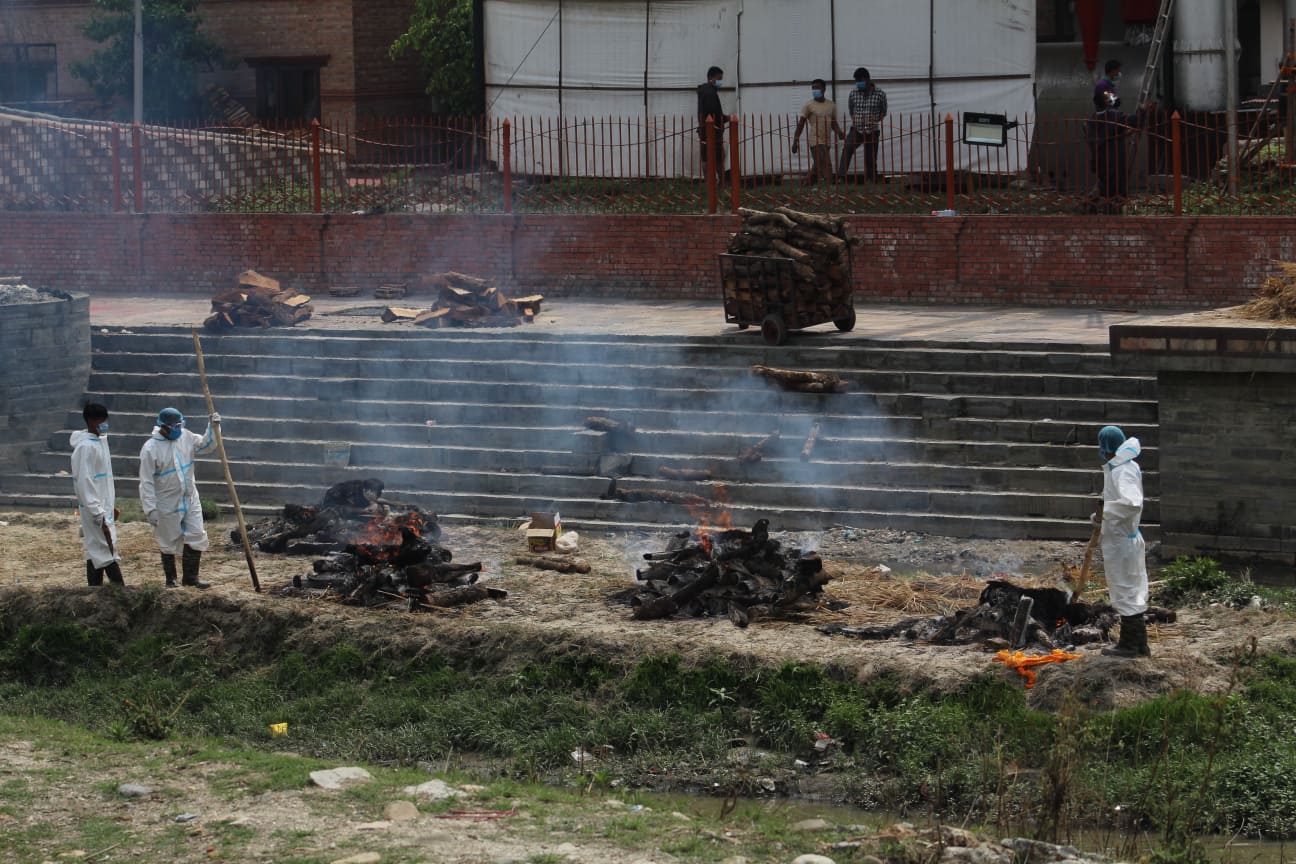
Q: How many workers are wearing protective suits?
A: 3